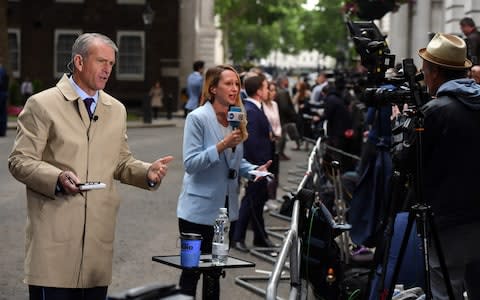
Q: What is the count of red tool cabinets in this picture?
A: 0